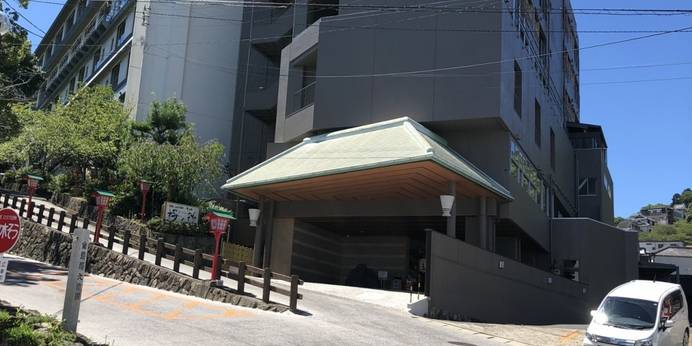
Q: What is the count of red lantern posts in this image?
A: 4